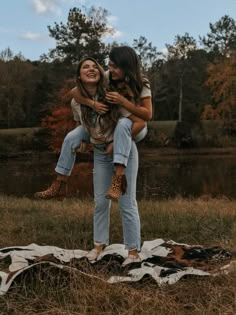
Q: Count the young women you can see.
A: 2